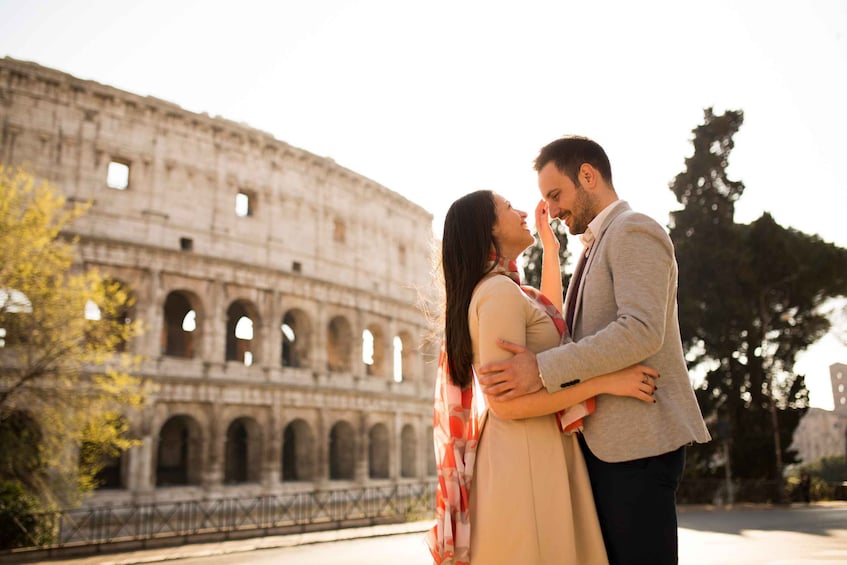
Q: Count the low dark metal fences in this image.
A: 1